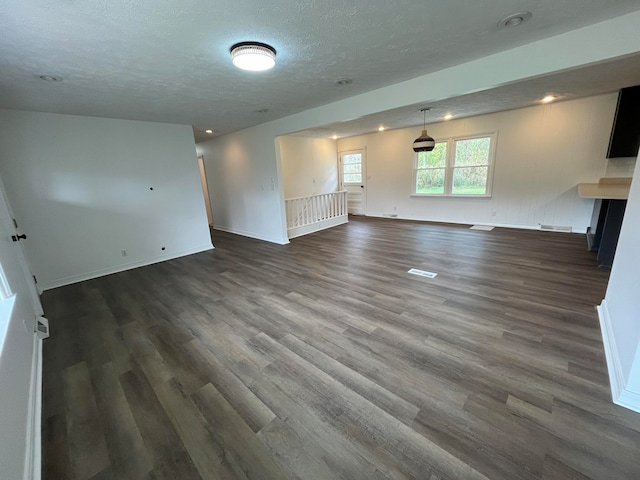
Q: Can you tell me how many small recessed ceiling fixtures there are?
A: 9